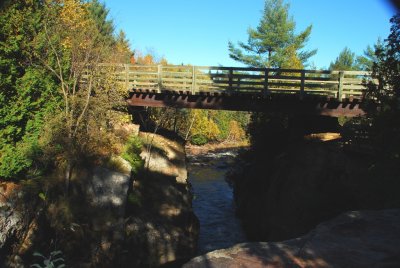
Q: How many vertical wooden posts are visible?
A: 7